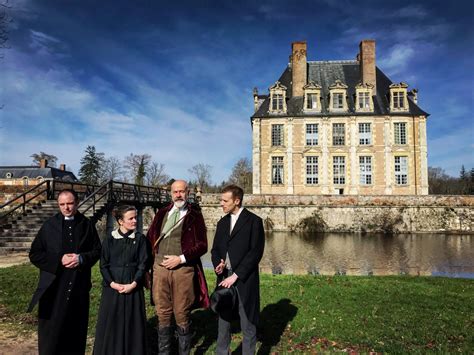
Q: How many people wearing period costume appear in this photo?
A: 4